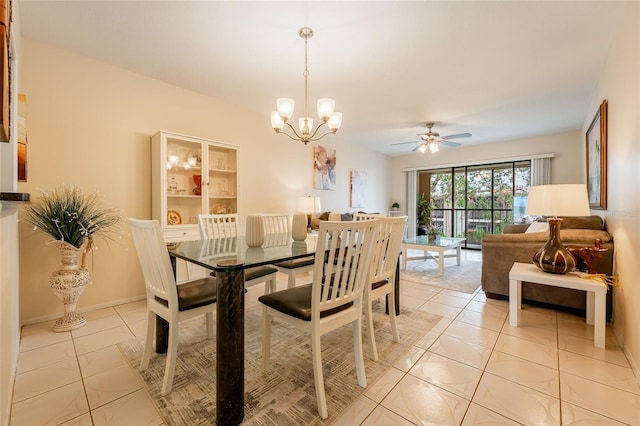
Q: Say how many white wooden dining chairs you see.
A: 6